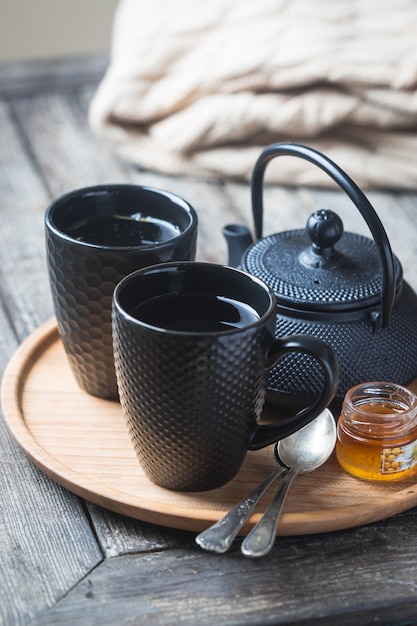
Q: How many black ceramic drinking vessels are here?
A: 2